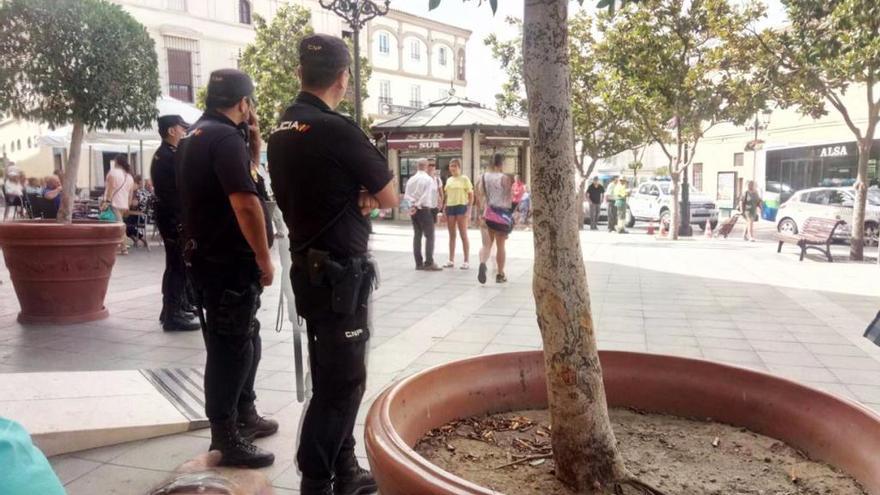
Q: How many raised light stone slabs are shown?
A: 1